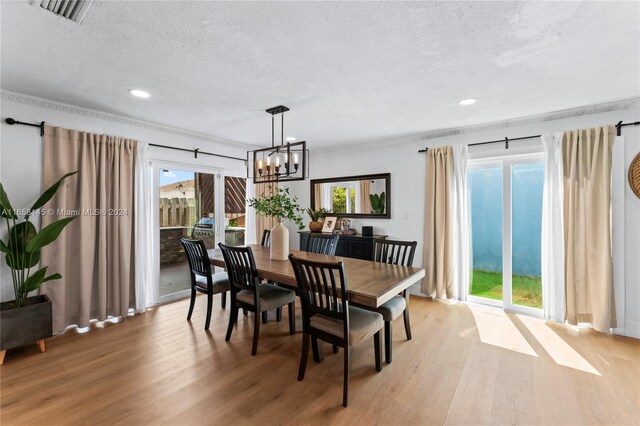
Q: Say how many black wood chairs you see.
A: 6